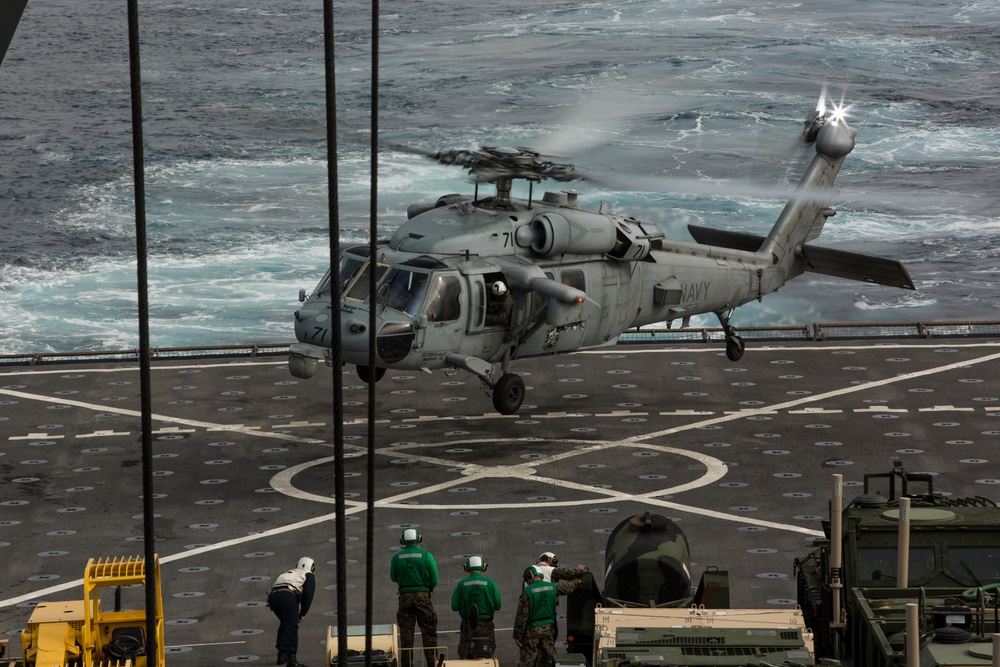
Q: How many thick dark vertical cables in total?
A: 3